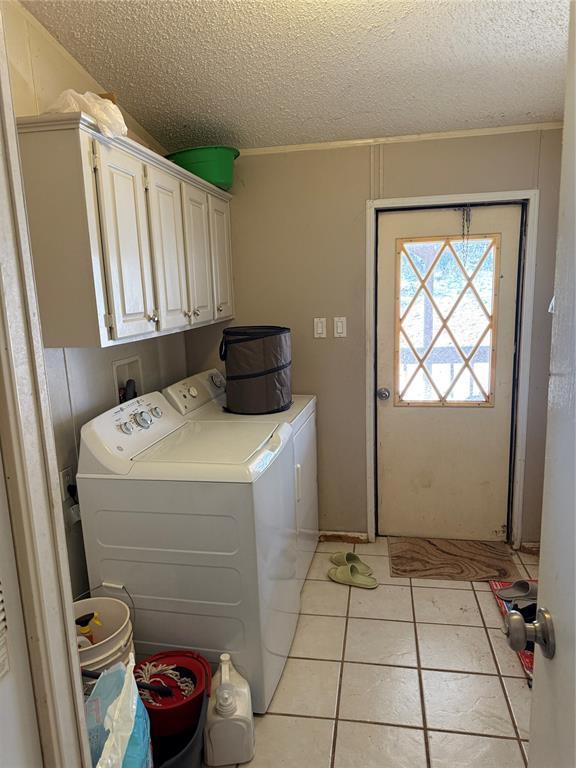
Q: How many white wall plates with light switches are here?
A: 2